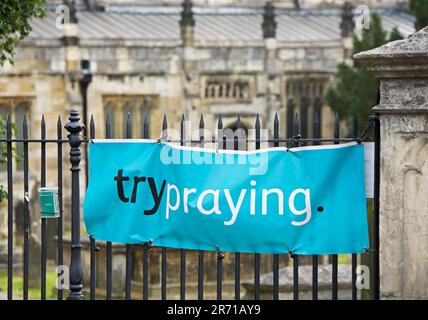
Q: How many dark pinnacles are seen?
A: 4